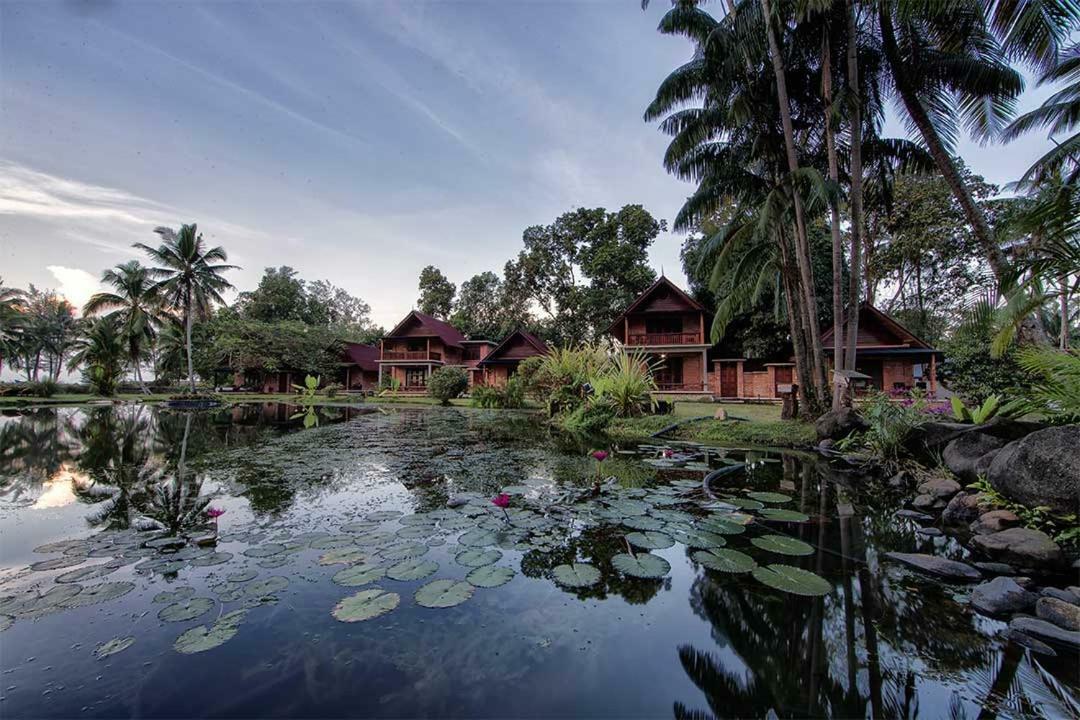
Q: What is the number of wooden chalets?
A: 5